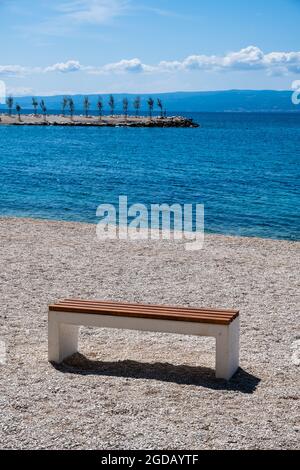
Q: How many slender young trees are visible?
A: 13